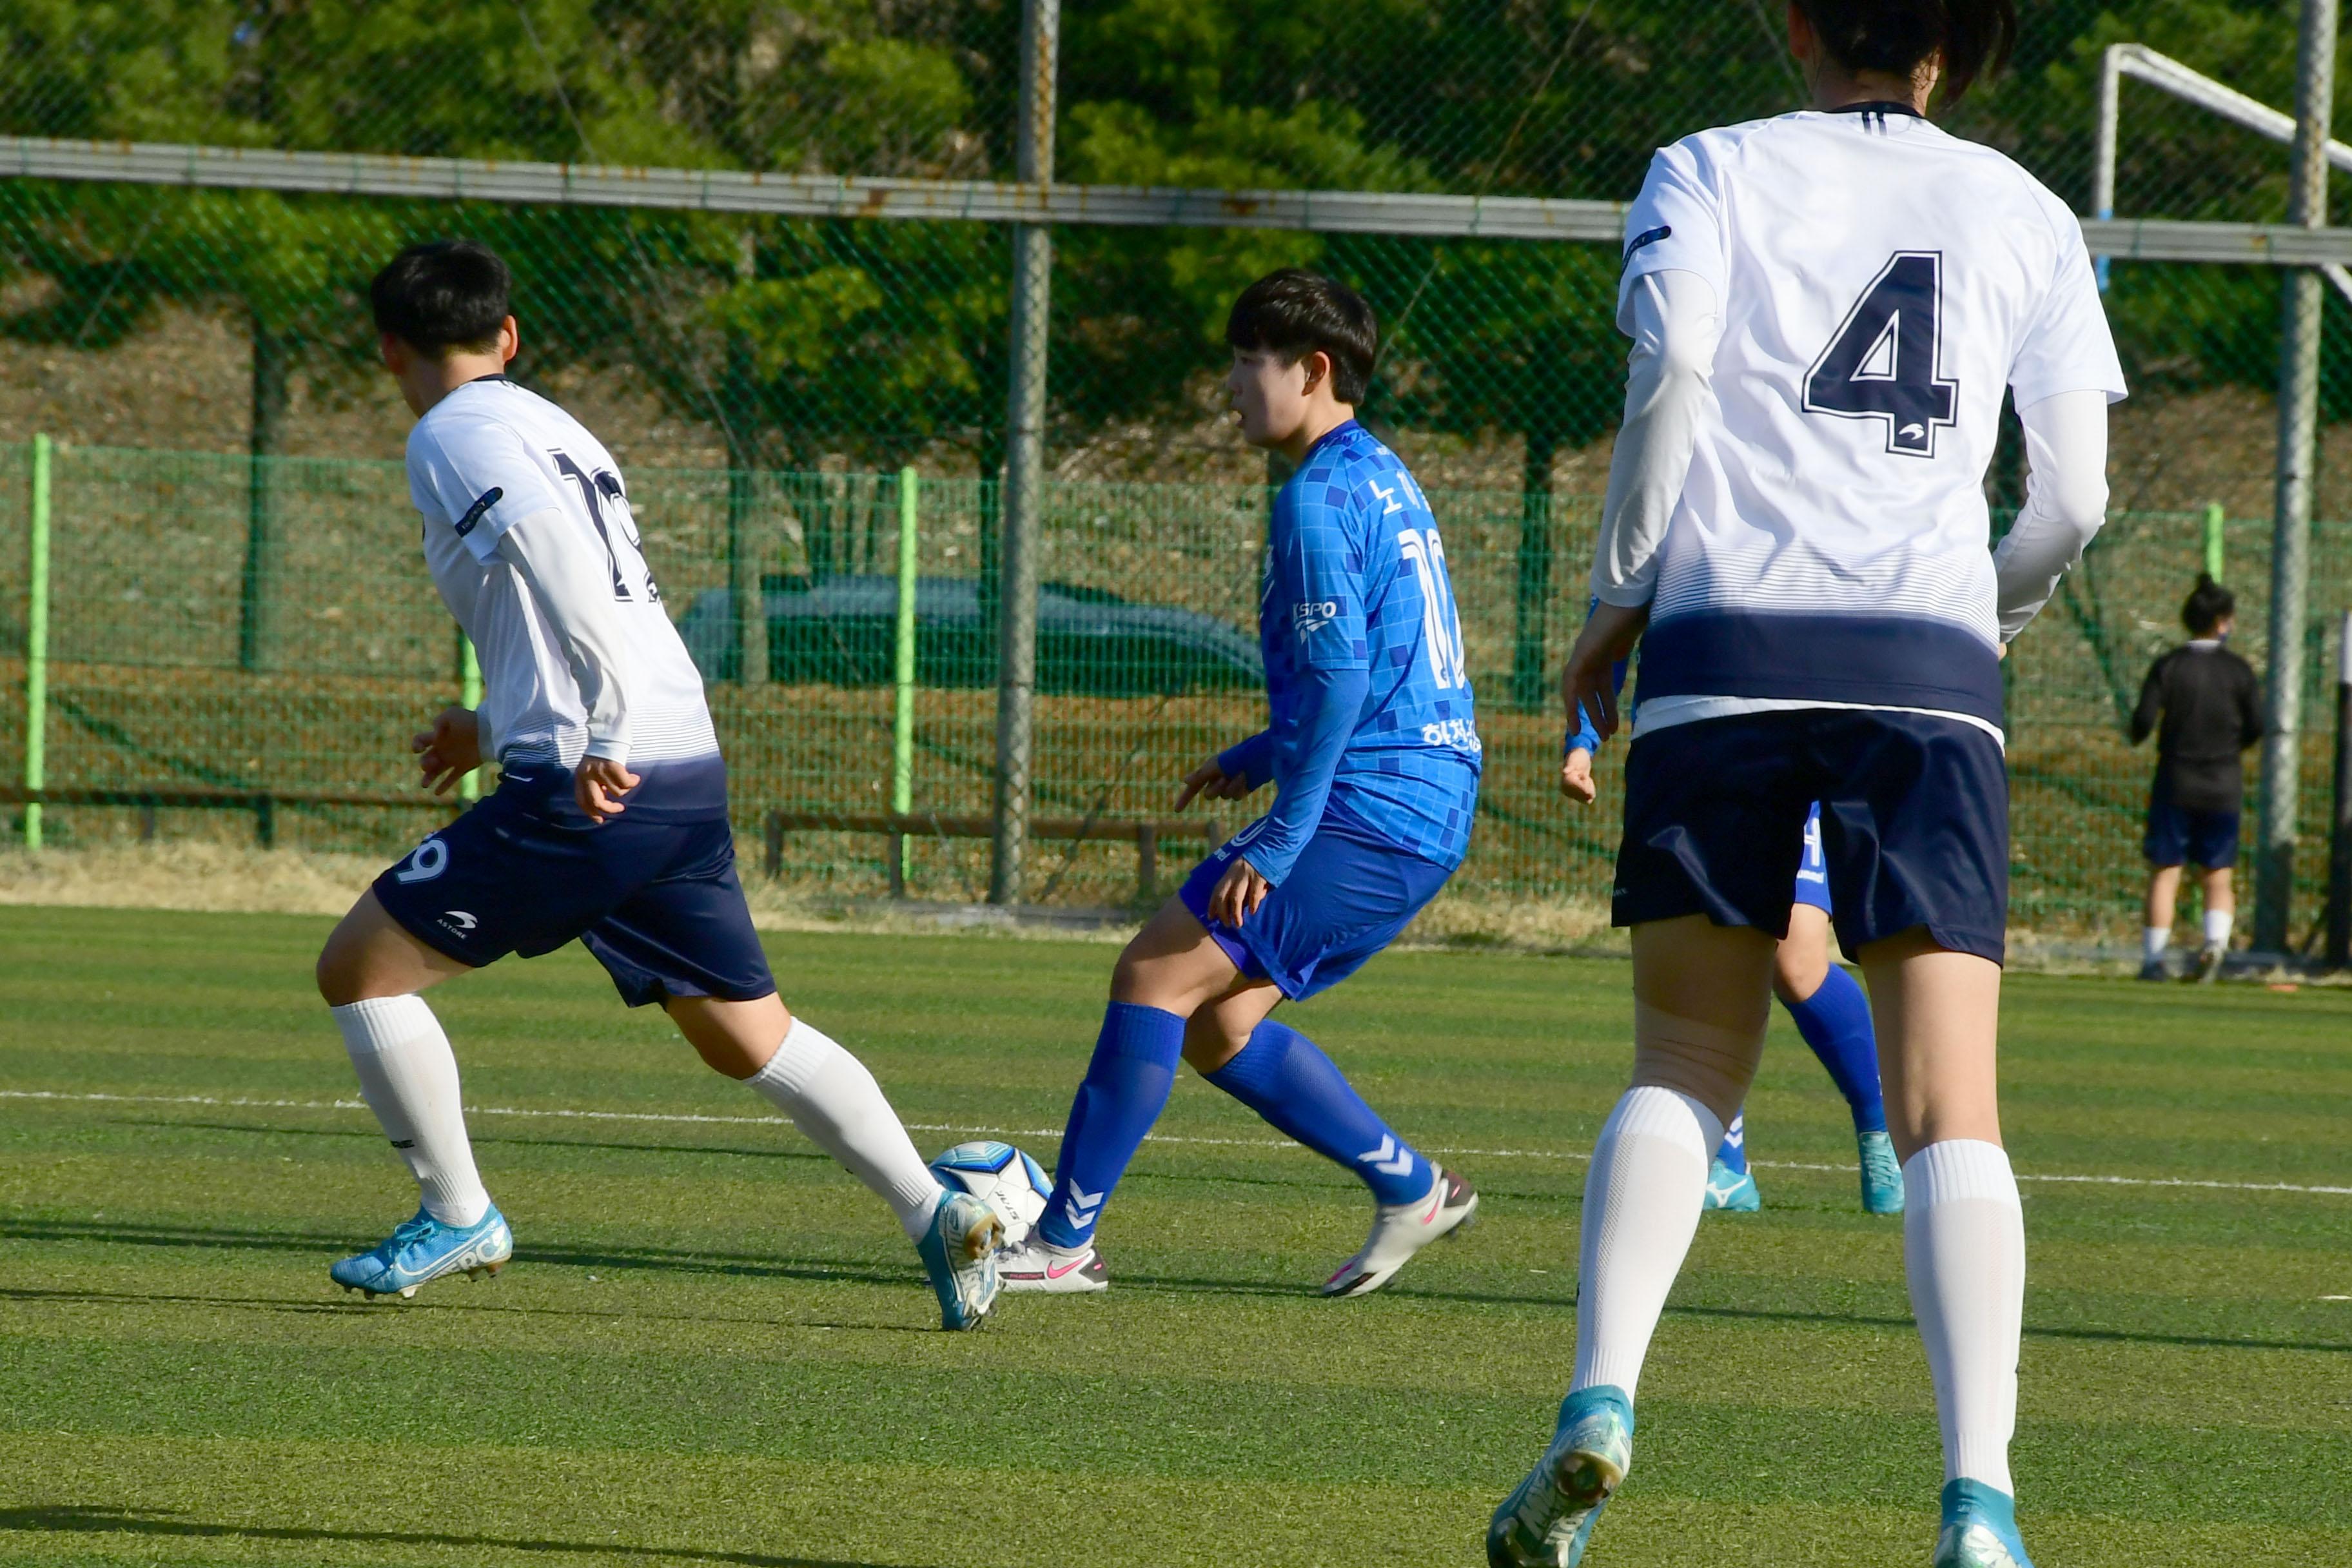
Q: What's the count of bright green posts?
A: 4